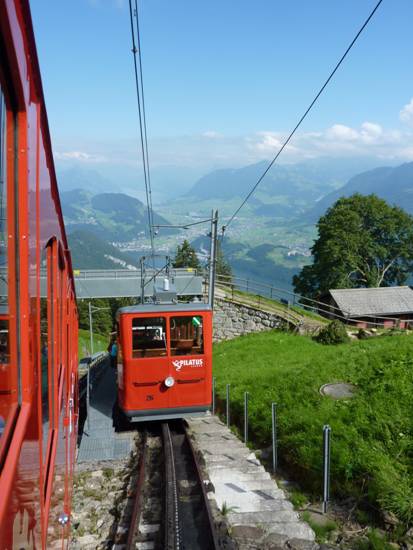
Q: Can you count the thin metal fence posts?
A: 5